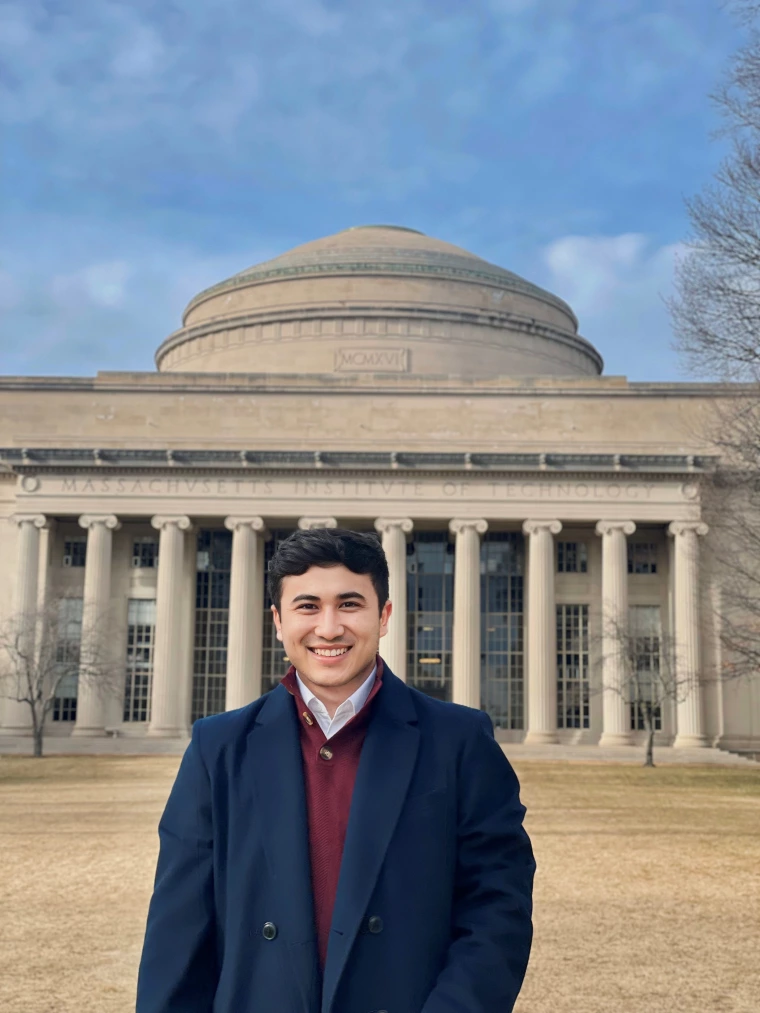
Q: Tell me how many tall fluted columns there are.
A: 10